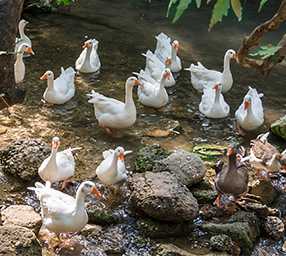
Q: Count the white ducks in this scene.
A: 14